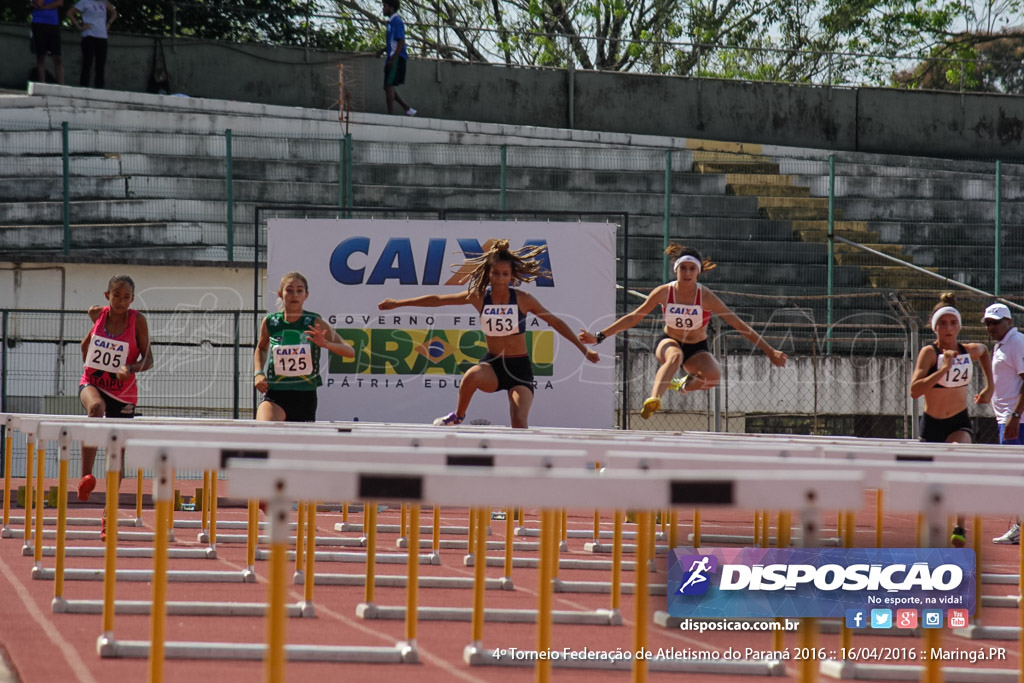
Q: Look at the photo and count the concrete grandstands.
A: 1